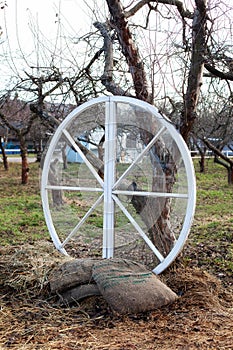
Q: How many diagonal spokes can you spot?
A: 4